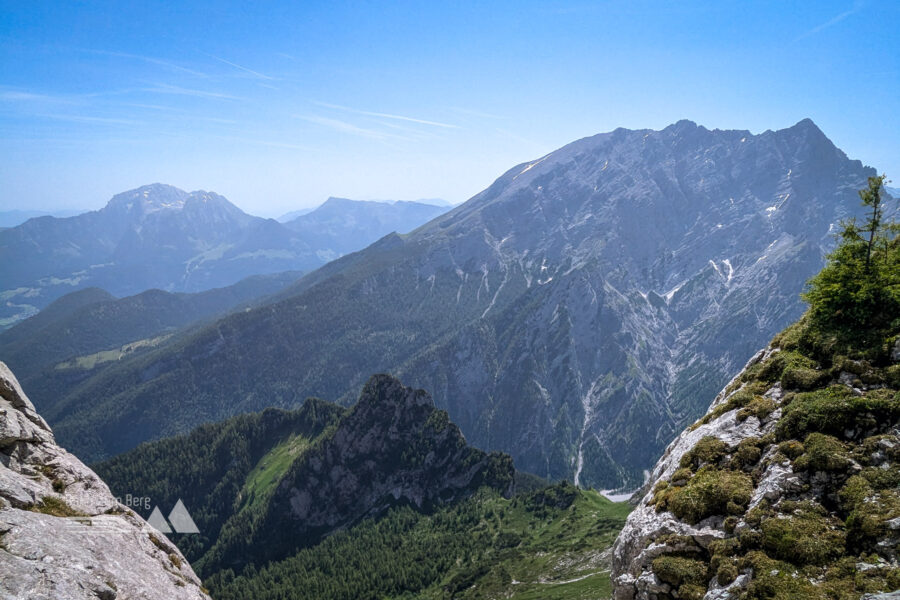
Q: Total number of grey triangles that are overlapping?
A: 2